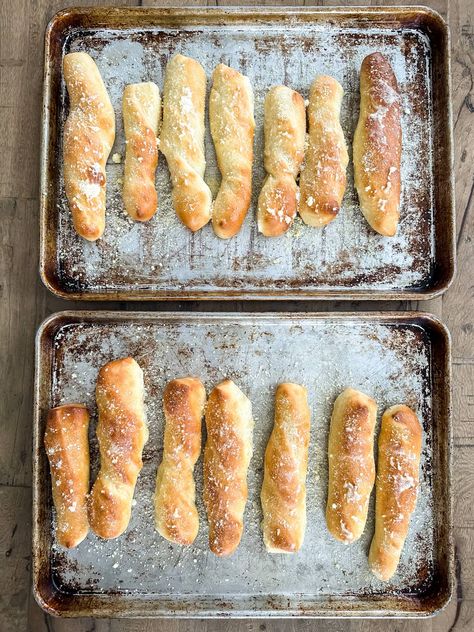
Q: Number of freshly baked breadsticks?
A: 14